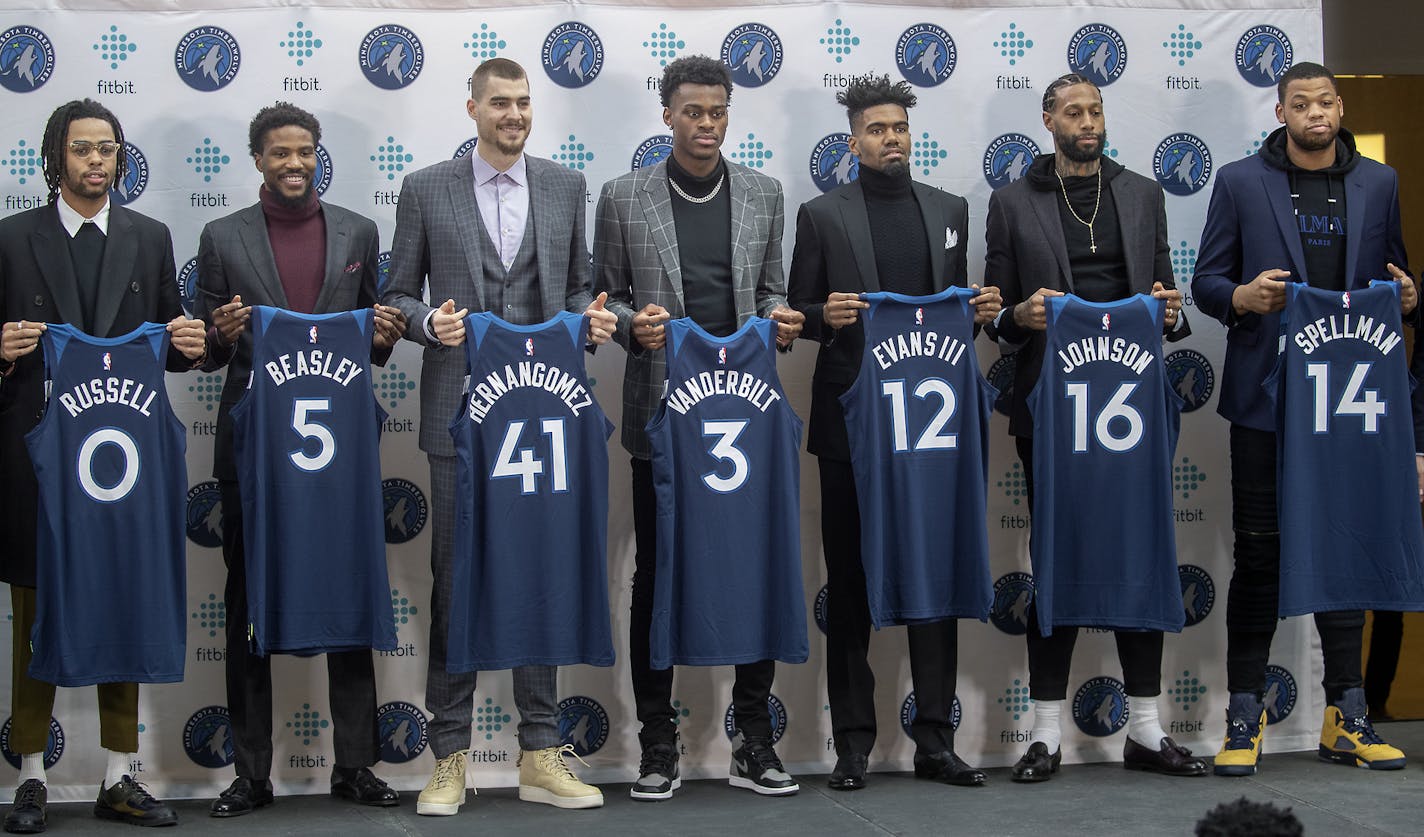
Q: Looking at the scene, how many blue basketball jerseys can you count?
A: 7